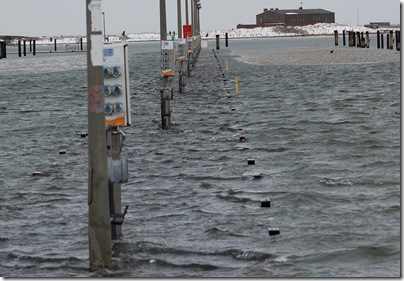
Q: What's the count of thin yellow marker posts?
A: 2